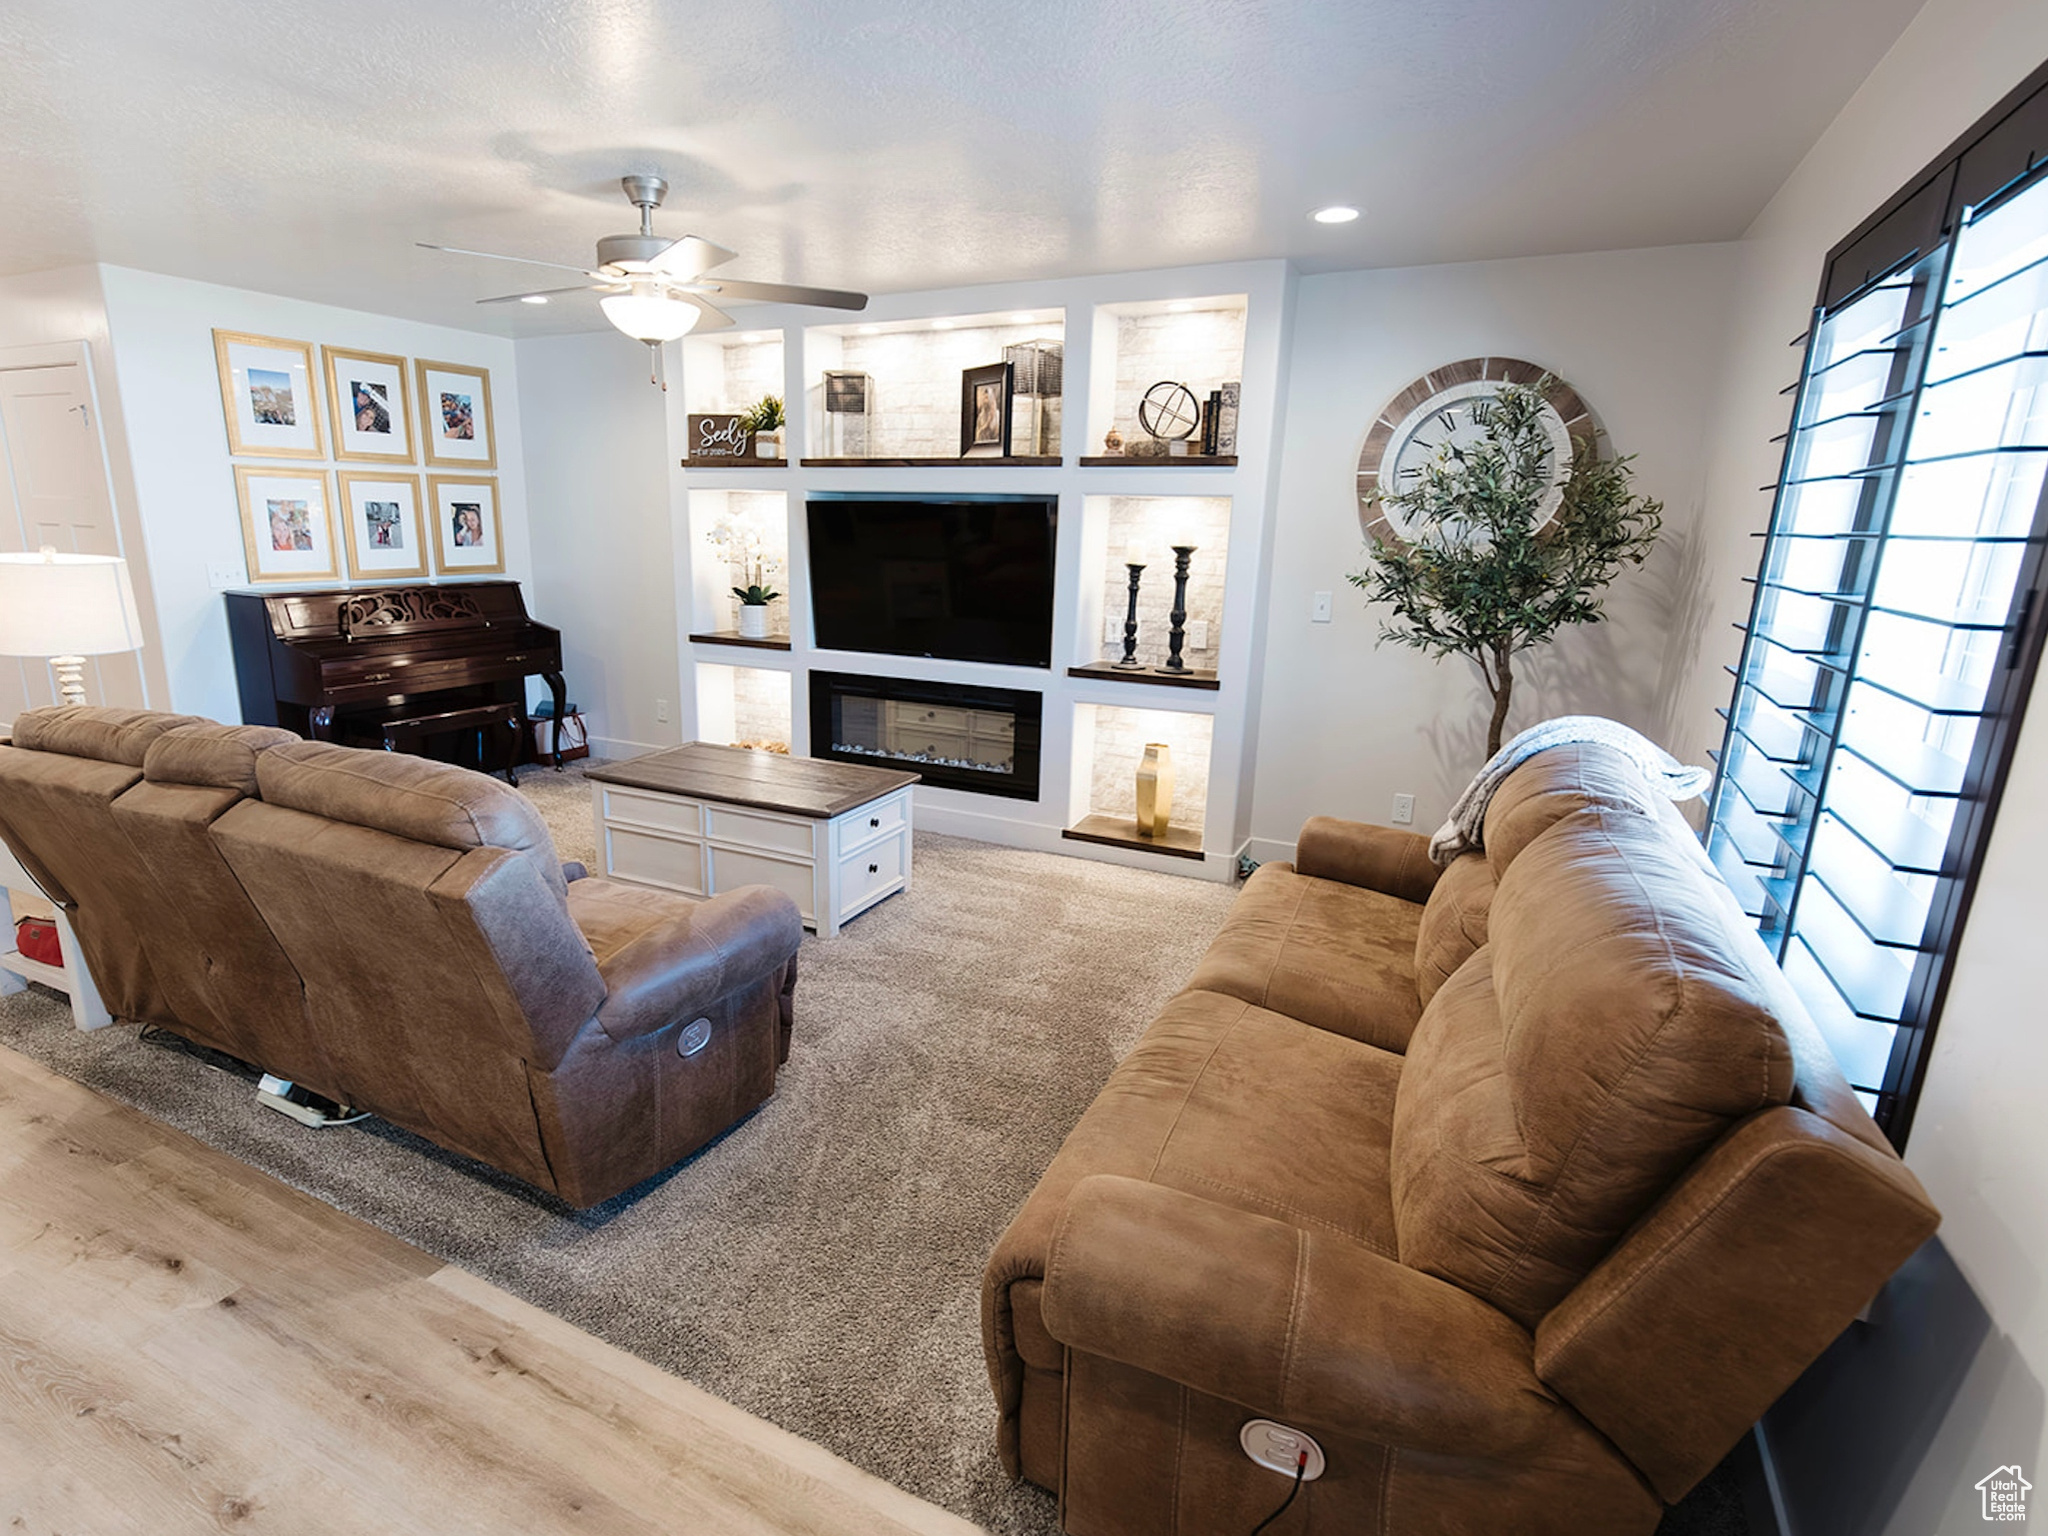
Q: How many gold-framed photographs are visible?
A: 6